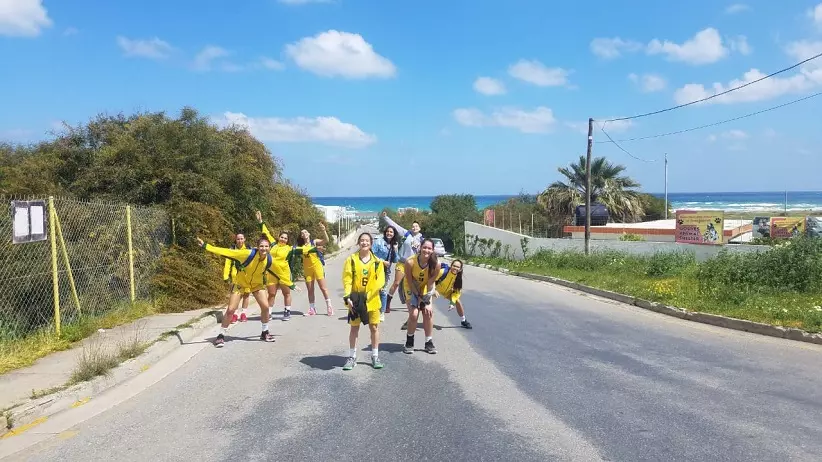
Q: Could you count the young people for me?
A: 9